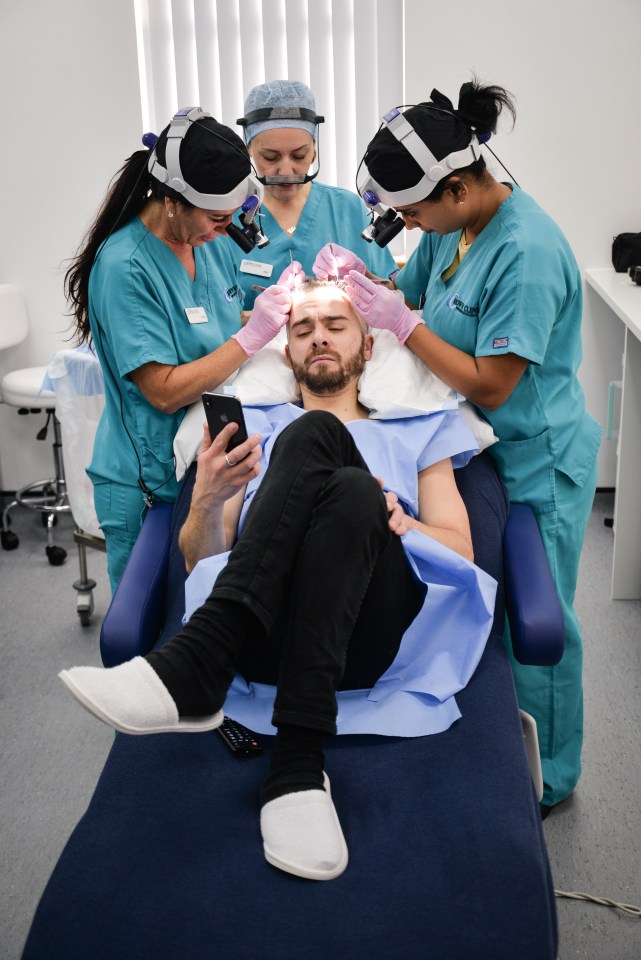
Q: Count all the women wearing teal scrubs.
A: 3